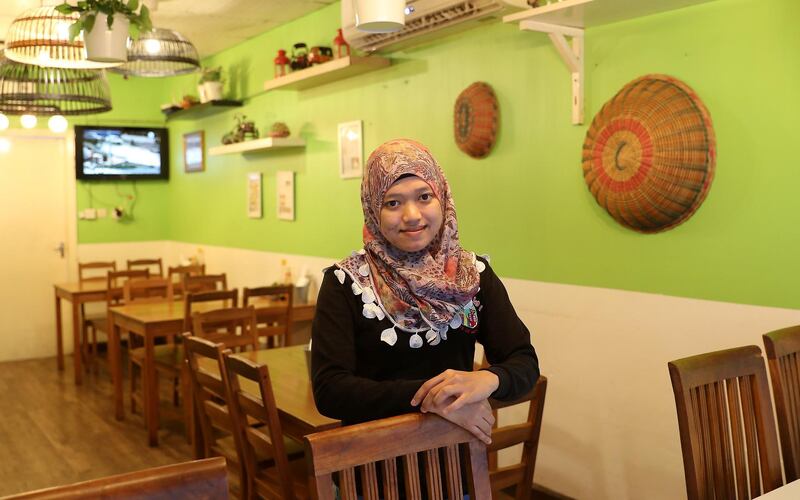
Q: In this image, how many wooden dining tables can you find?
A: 3